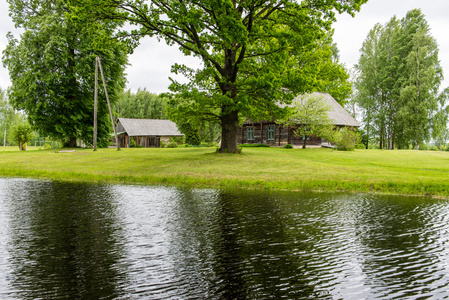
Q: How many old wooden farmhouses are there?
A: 2